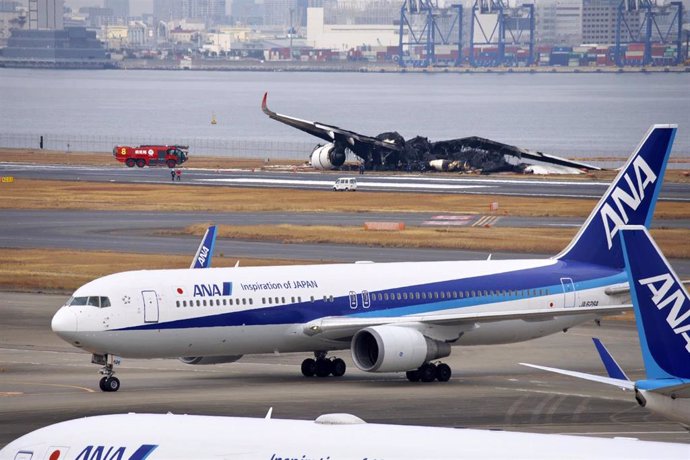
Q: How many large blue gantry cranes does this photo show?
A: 3